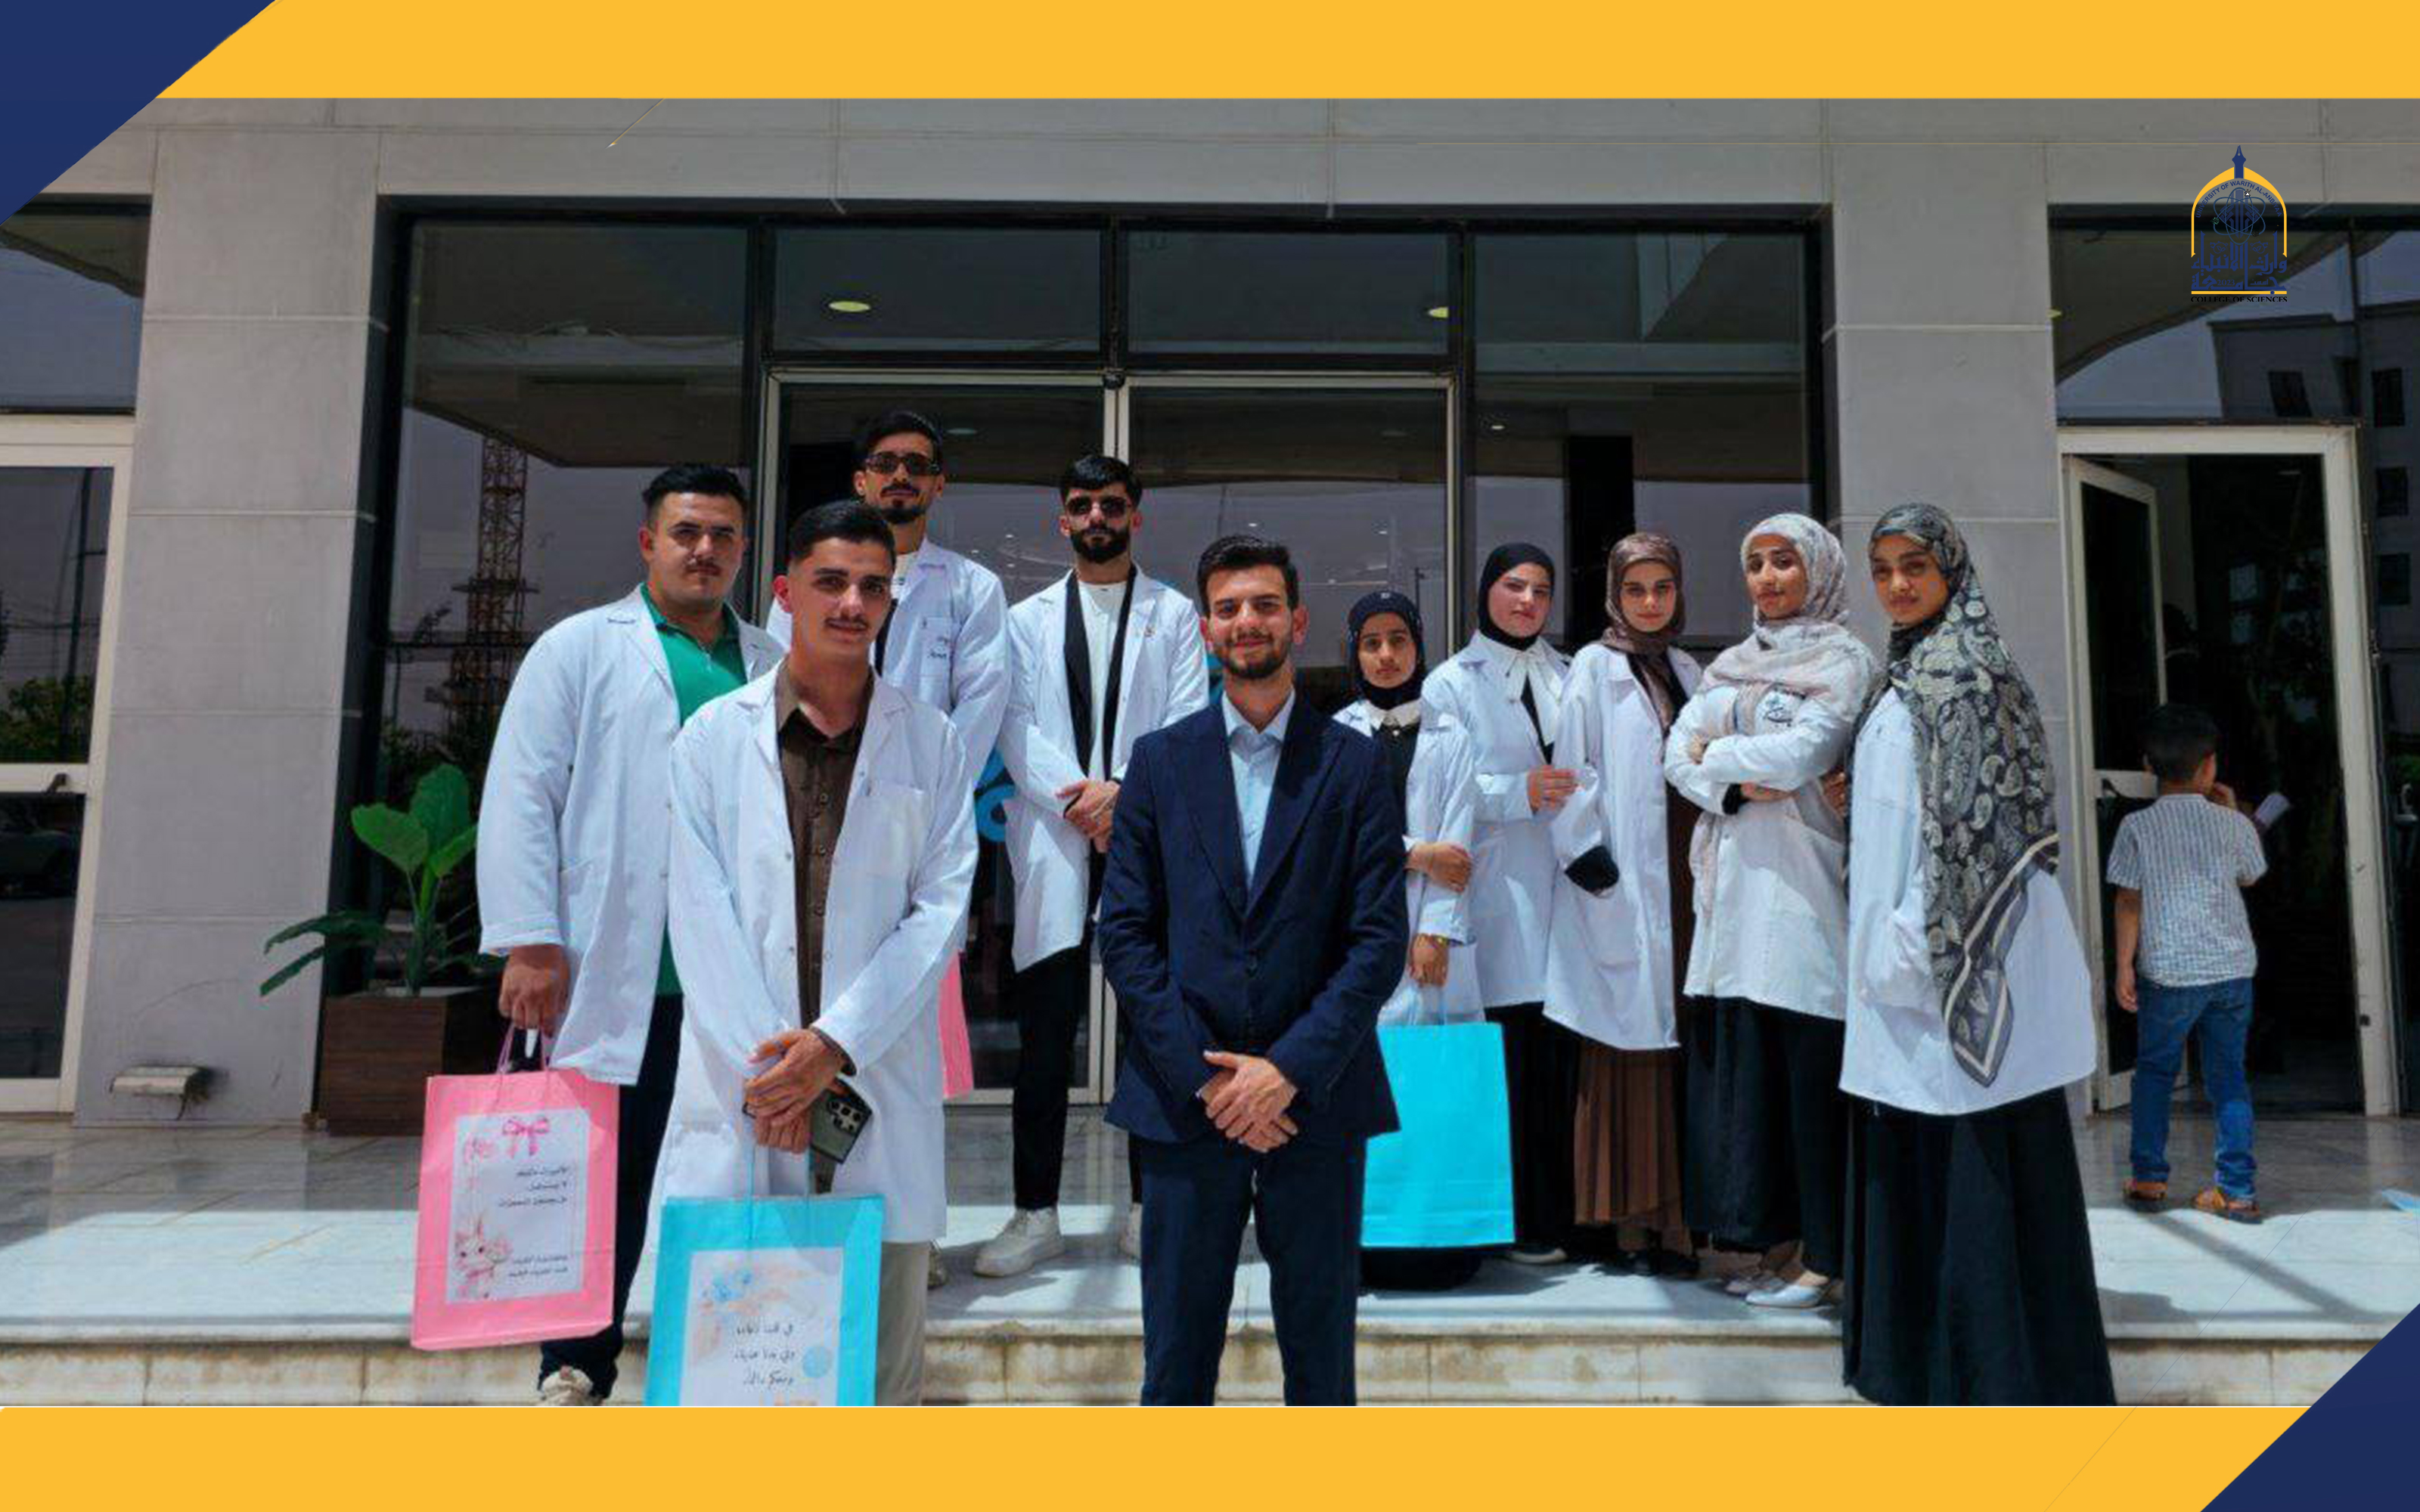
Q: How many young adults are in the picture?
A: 10